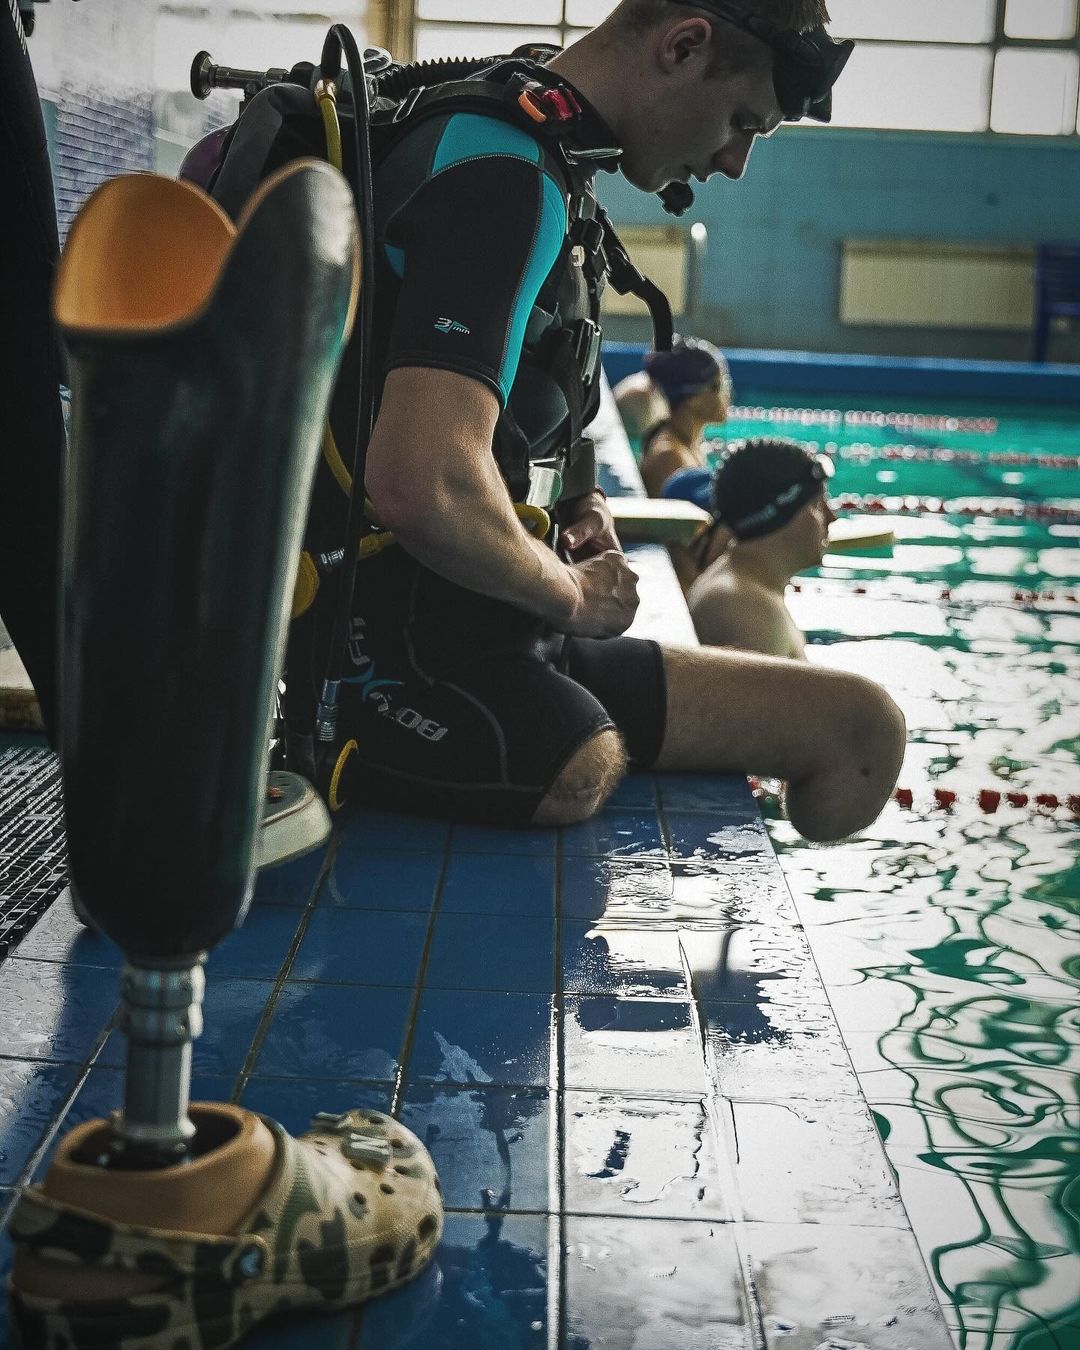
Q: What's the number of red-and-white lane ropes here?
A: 5